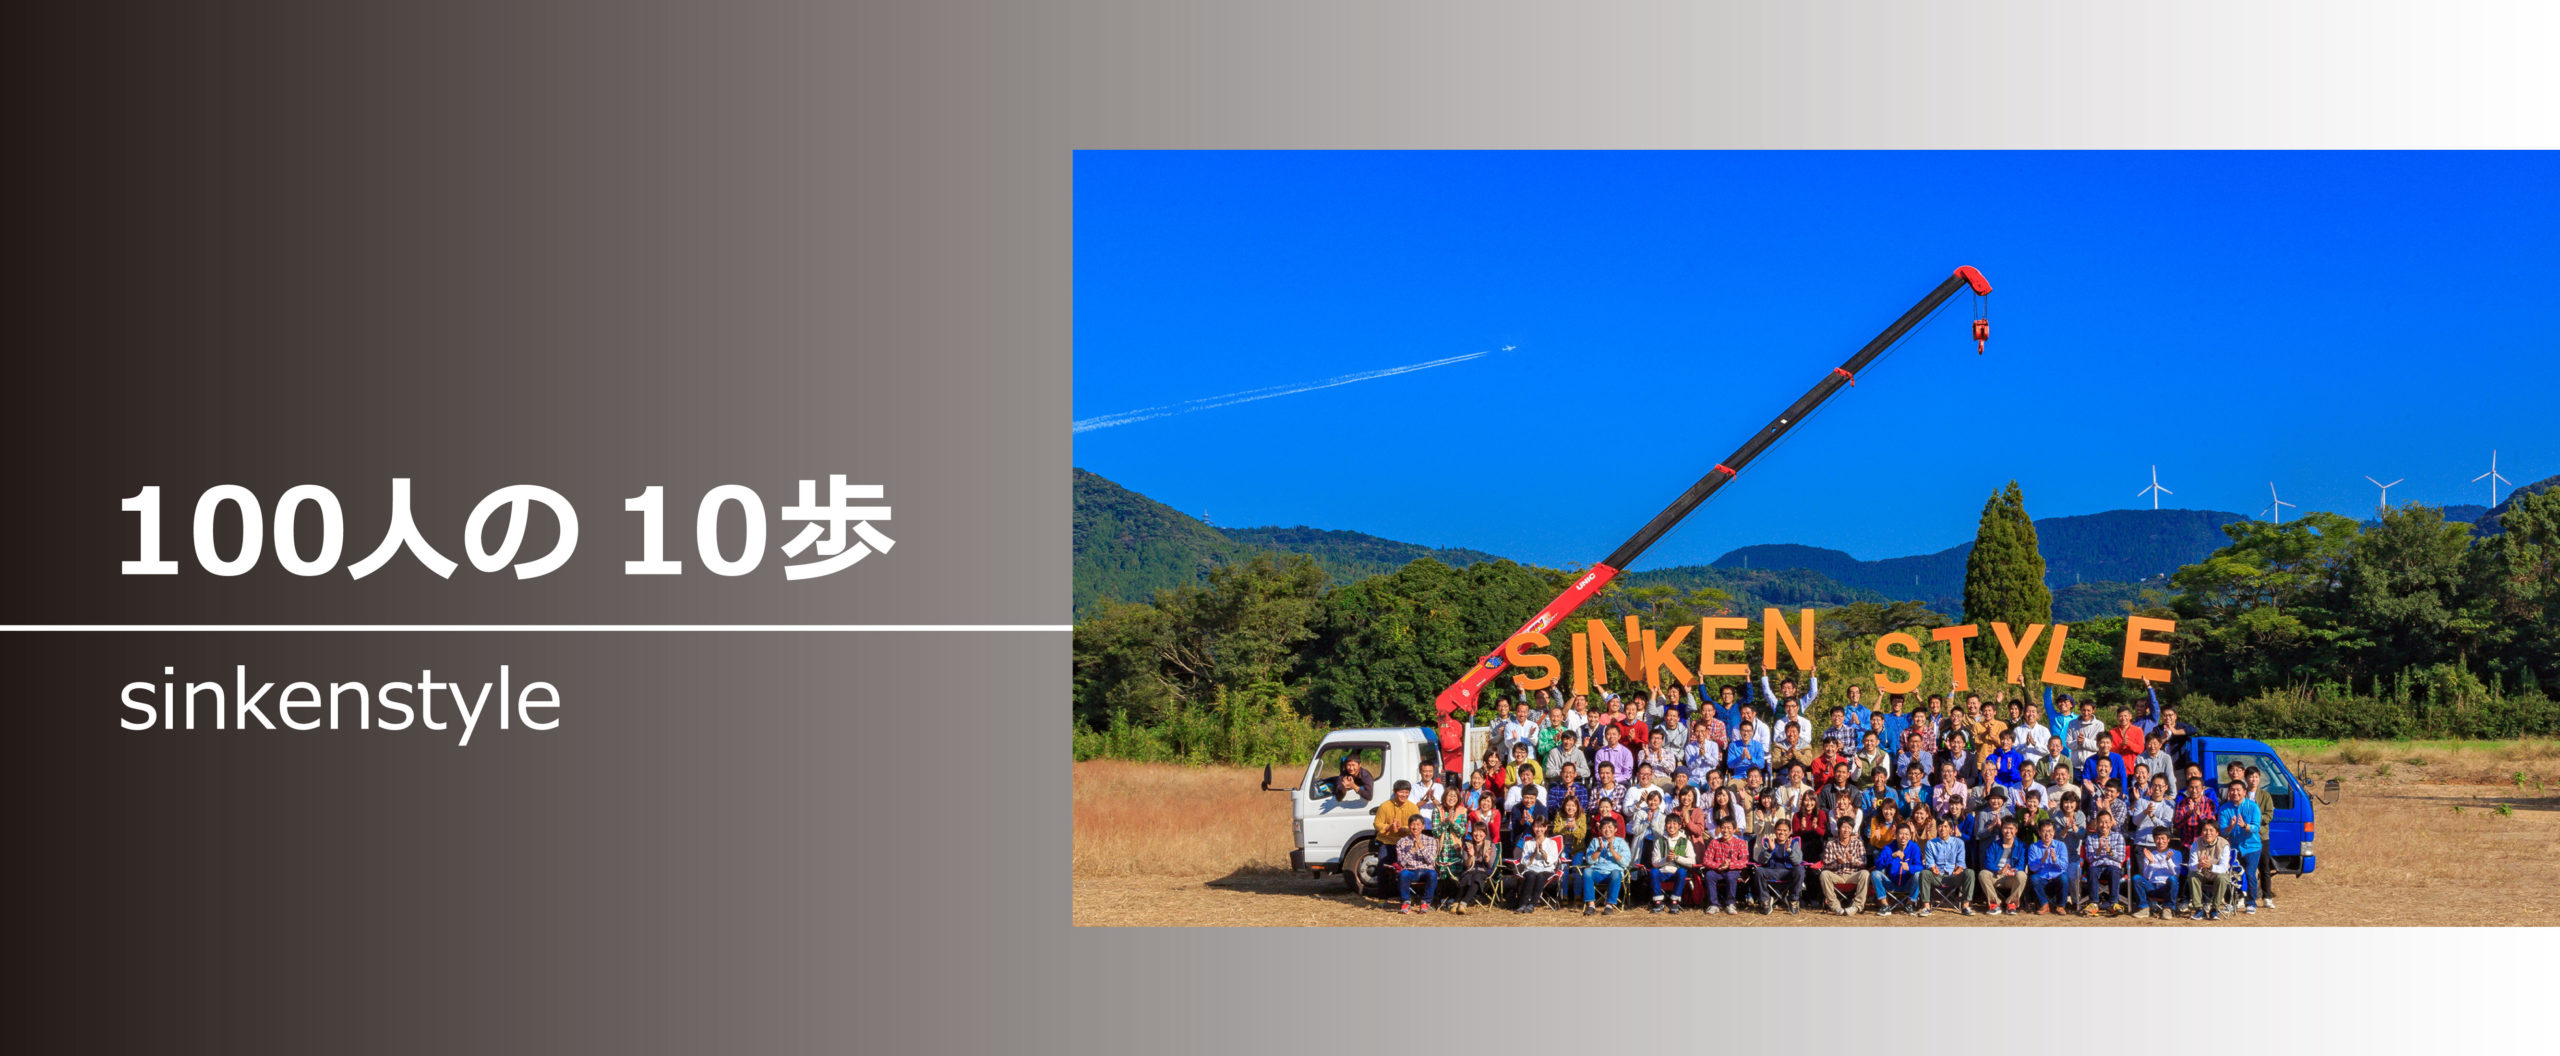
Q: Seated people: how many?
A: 15